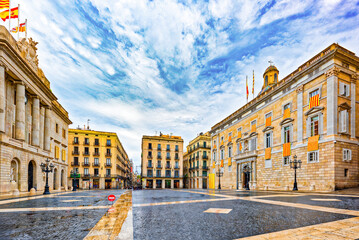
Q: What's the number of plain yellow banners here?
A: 1